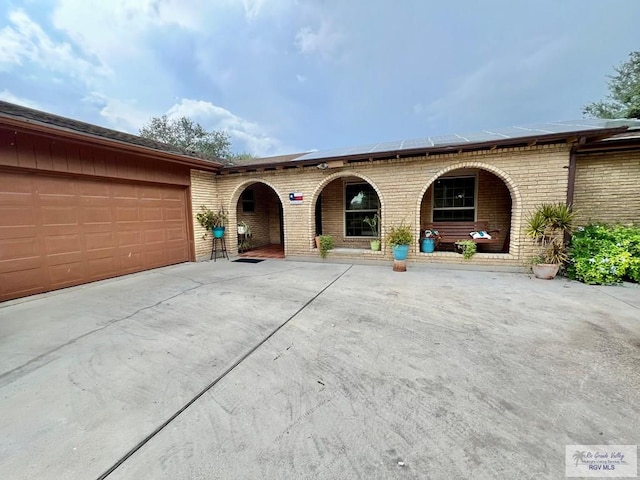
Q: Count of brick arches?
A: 3